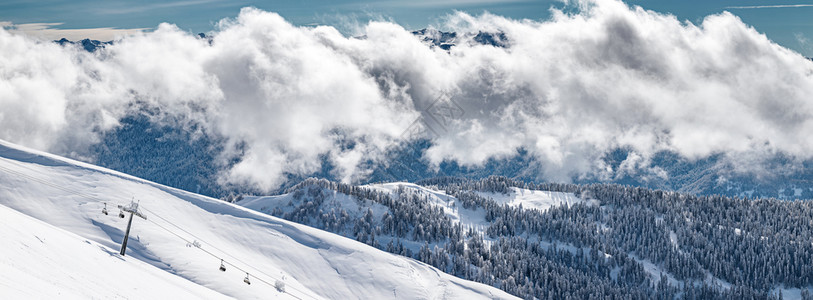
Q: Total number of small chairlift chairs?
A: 4